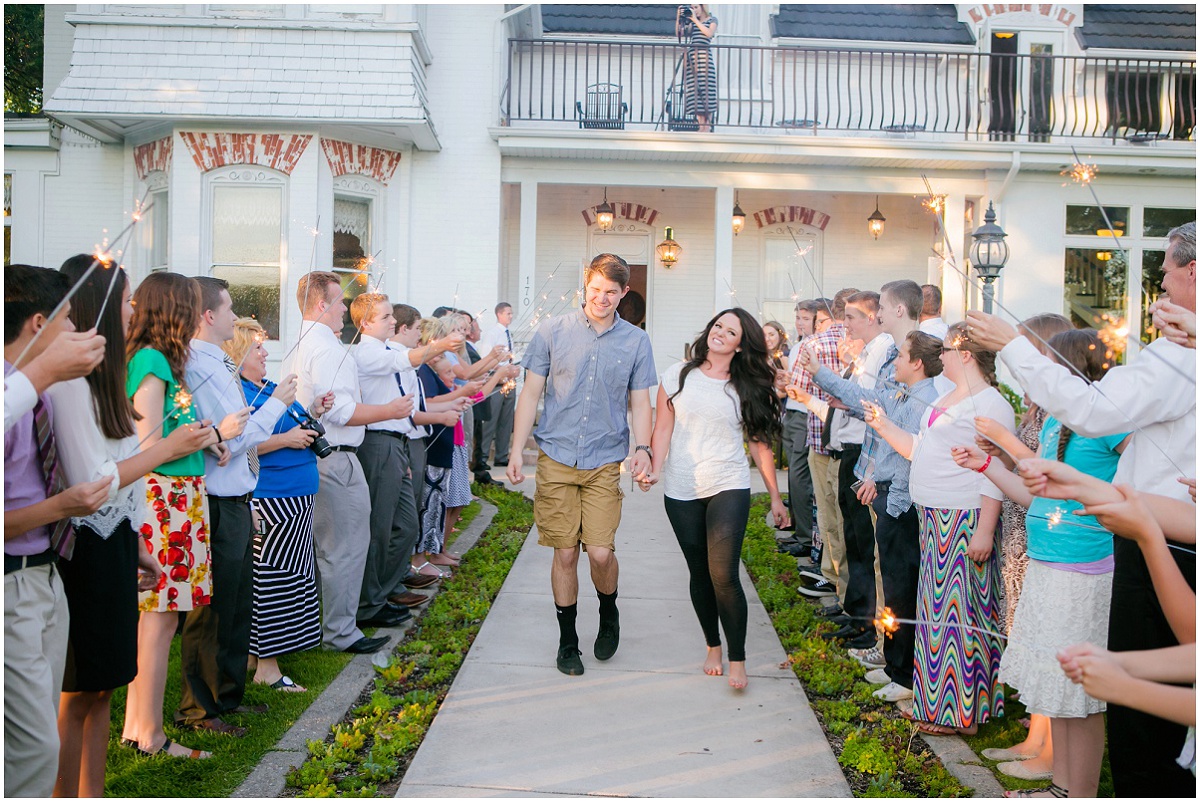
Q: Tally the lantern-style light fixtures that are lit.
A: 4